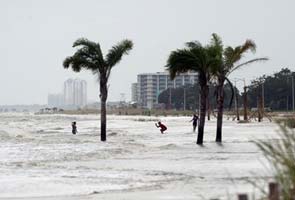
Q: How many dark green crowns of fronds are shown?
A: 3